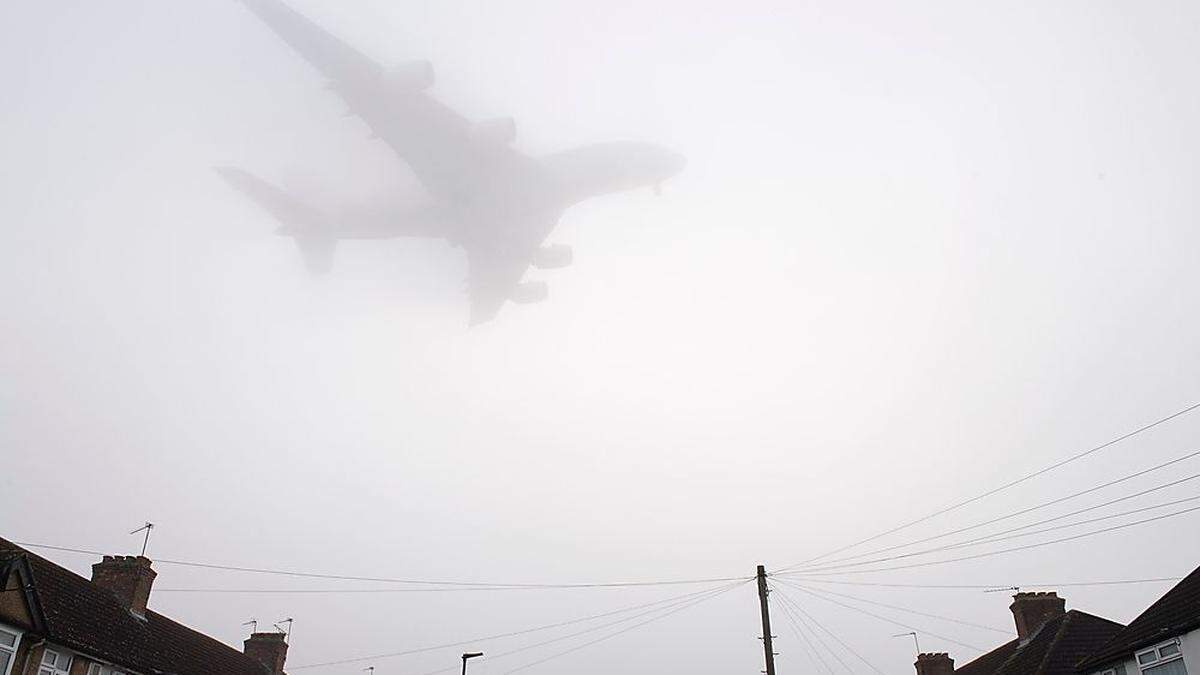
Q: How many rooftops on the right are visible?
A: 2